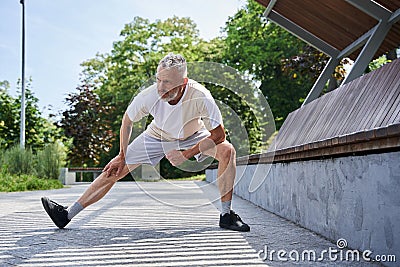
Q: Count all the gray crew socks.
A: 2